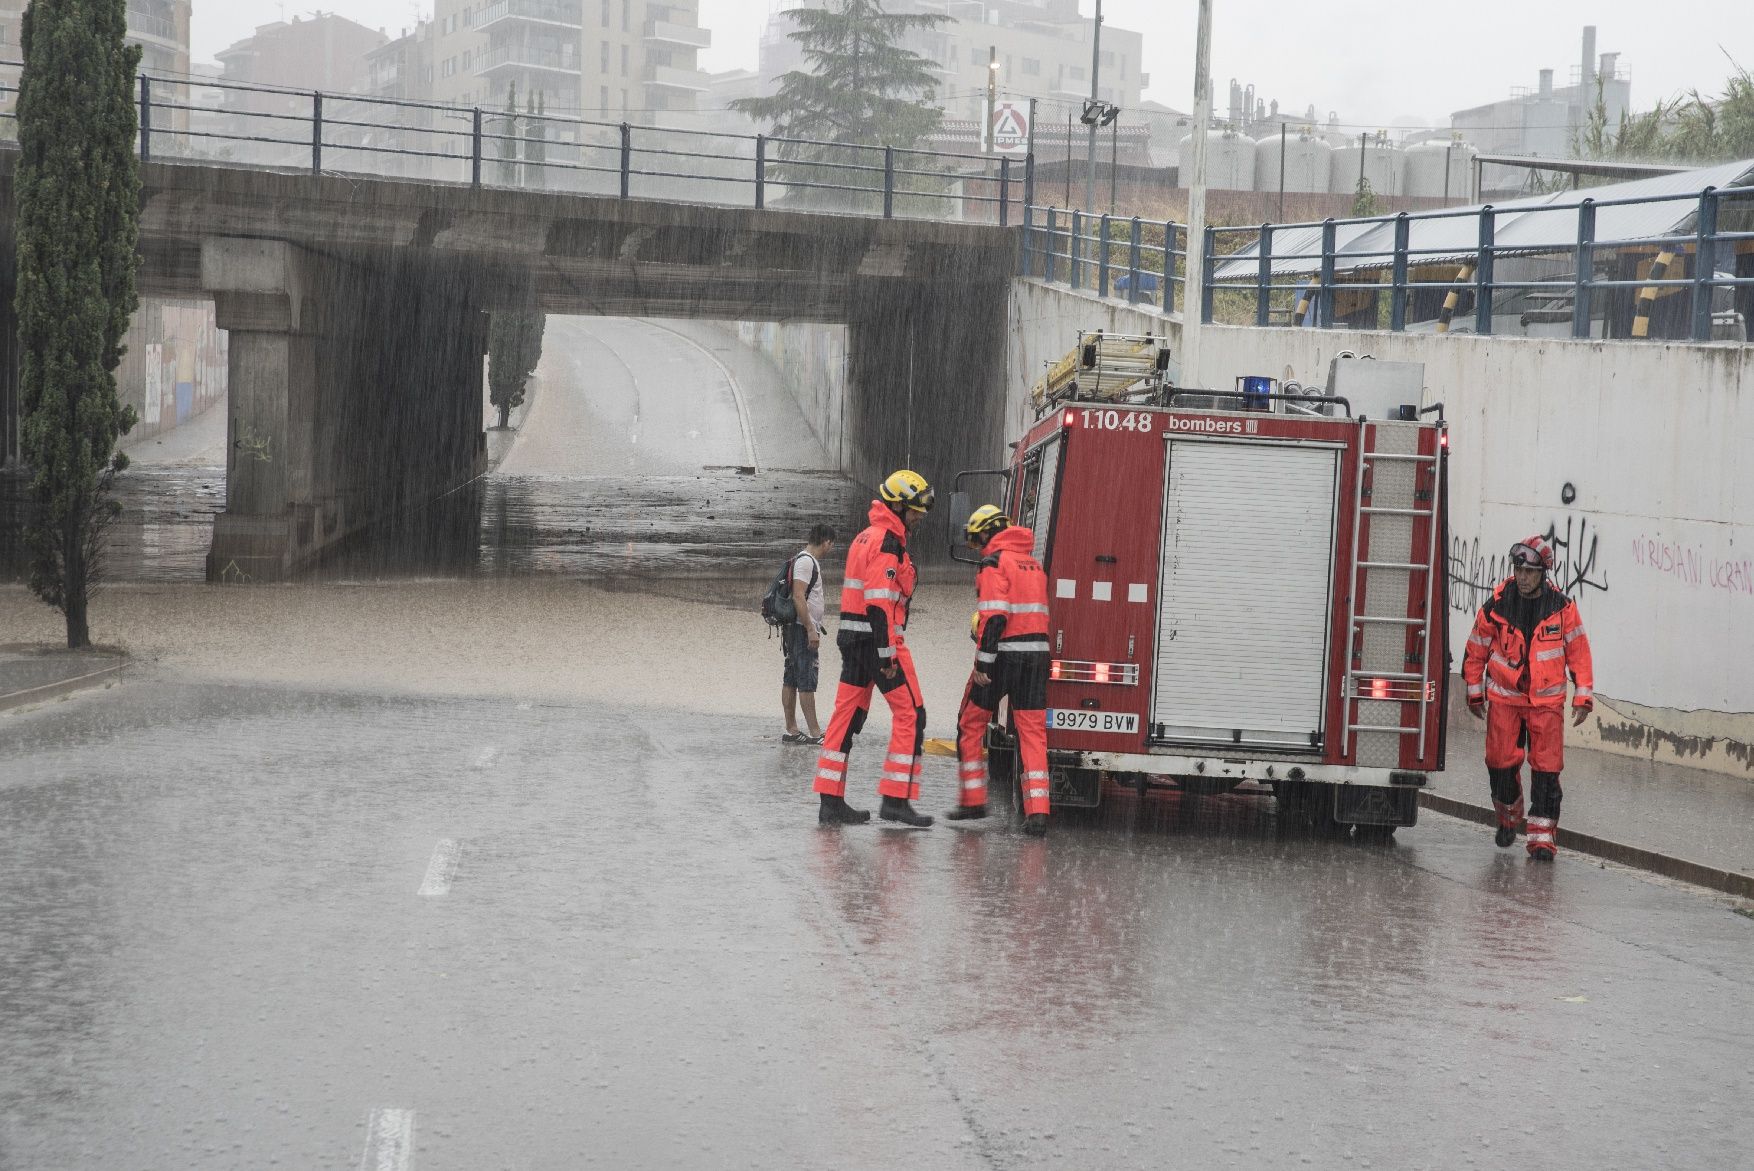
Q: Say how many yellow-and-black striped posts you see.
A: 3